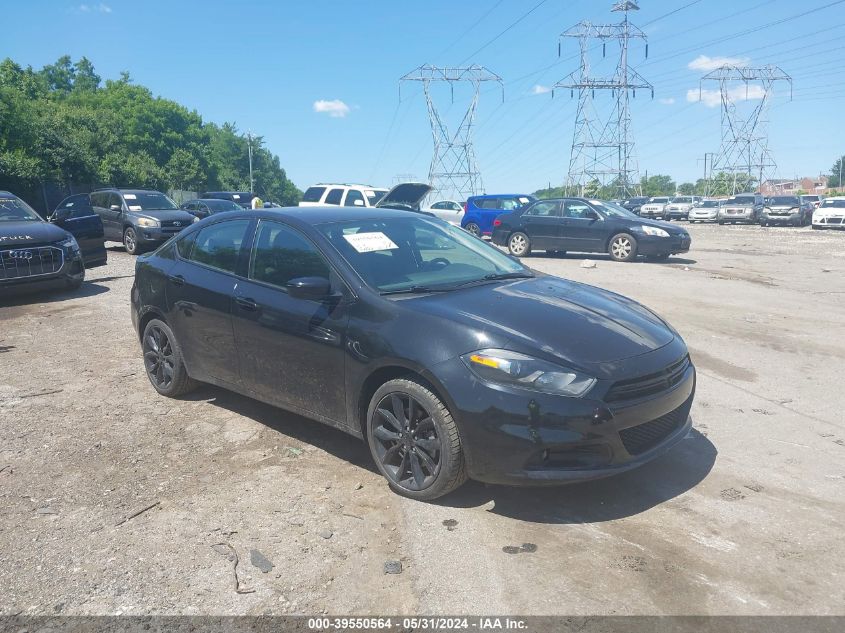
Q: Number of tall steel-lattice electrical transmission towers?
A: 3